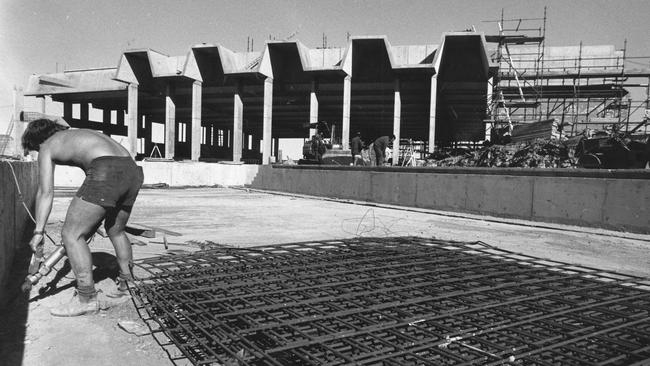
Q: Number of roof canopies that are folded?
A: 5